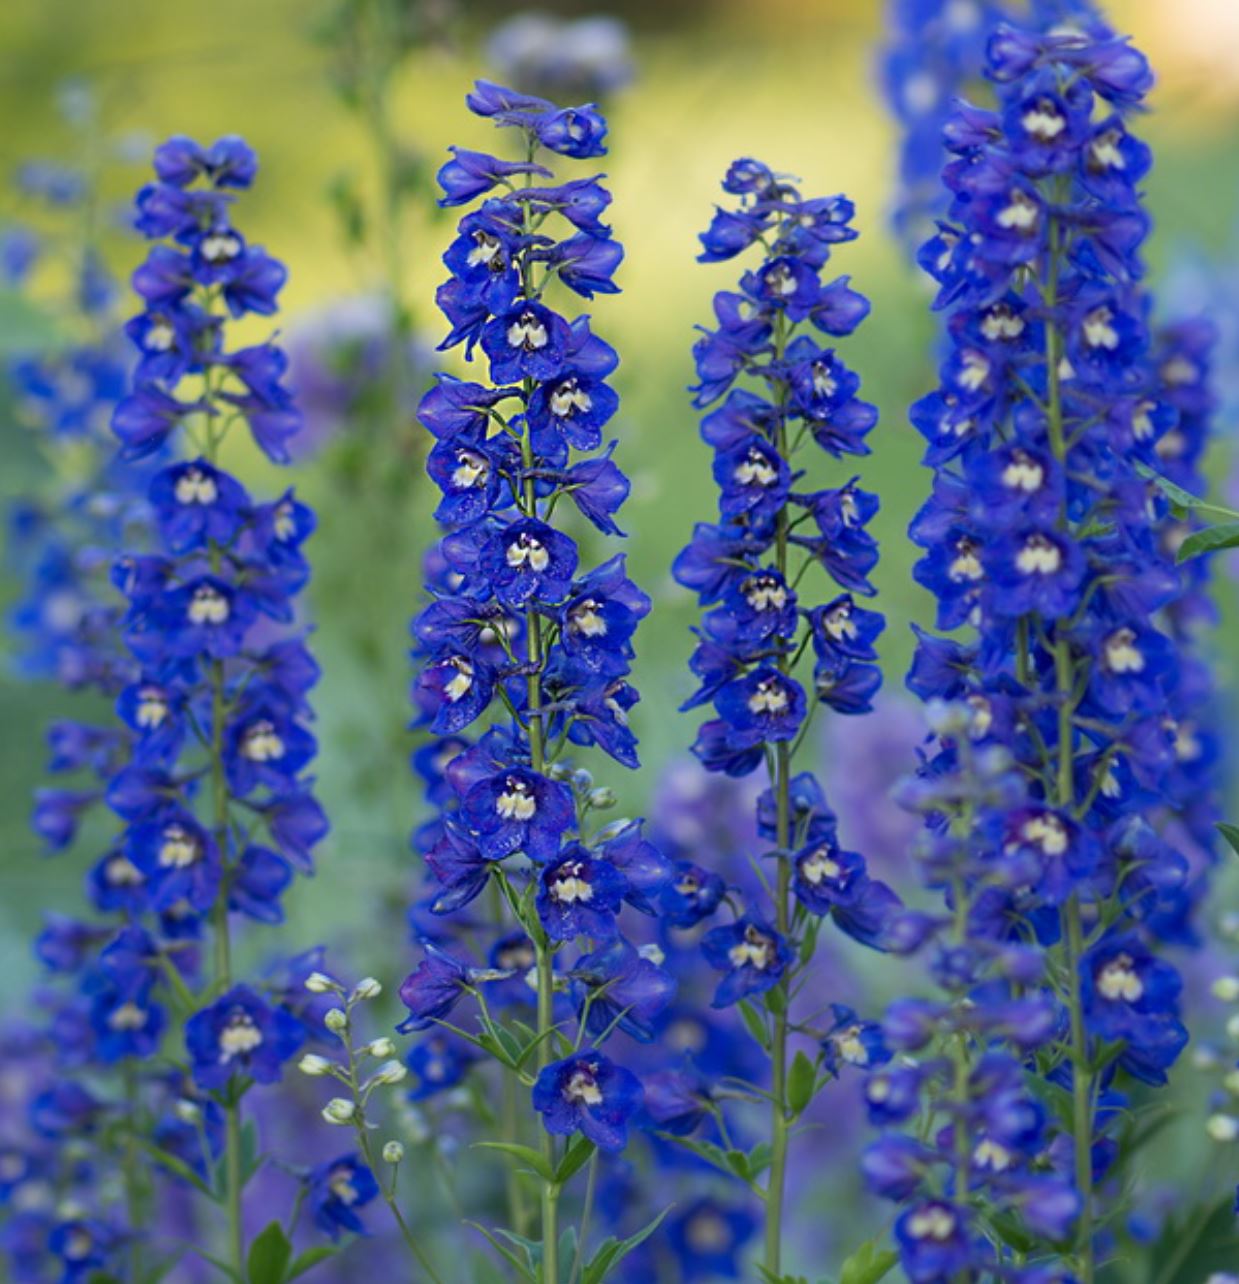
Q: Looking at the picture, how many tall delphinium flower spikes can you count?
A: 4